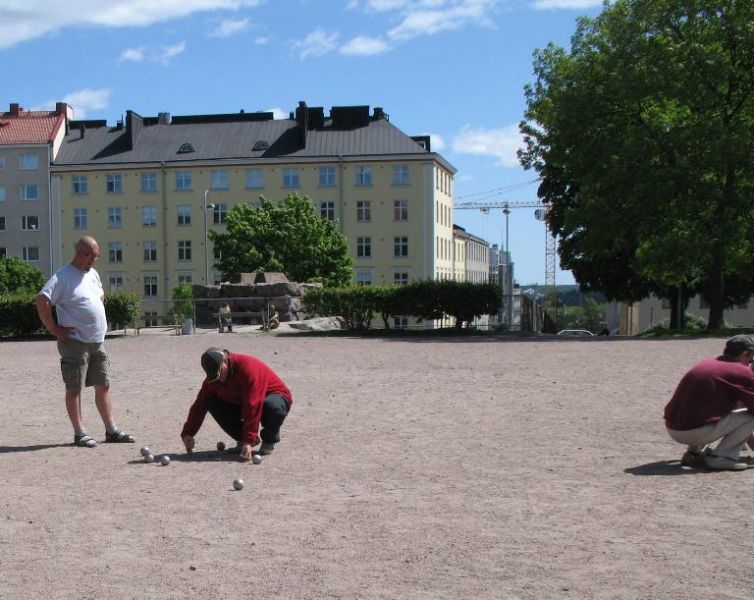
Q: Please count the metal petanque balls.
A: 6